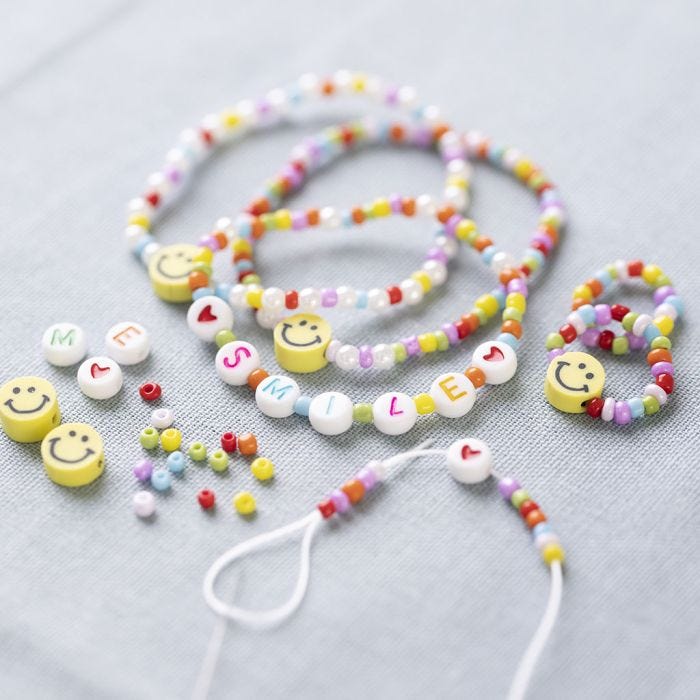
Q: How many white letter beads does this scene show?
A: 7